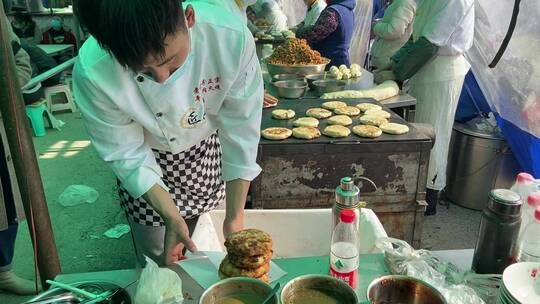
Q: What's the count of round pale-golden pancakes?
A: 14